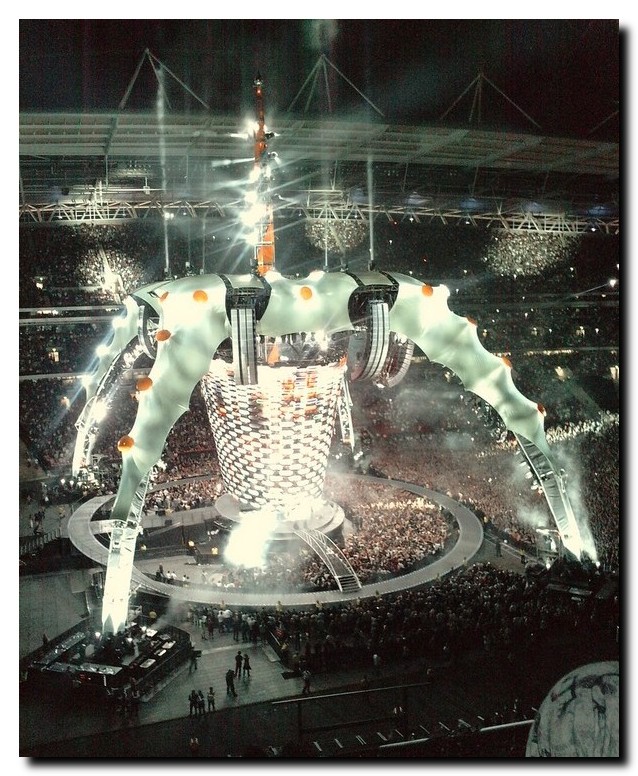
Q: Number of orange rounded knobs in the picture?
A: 10